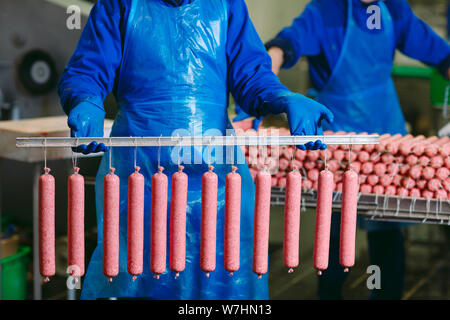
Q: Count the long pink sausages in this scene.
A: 12